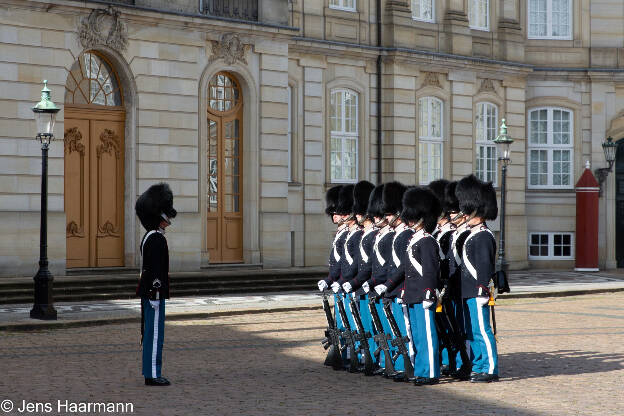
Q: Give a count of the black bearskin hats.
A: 10